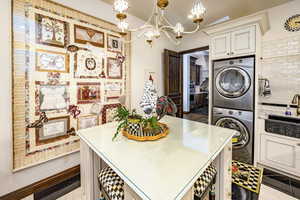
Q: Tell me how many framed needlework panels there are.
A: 12